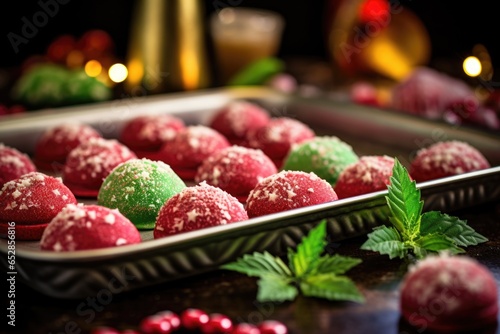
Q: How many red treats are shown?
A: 15